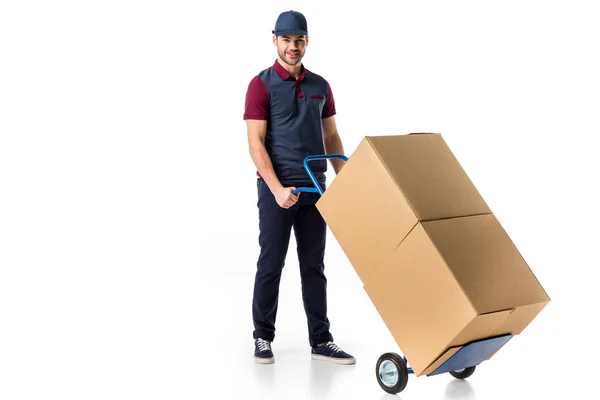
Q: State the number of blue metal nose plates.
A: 1